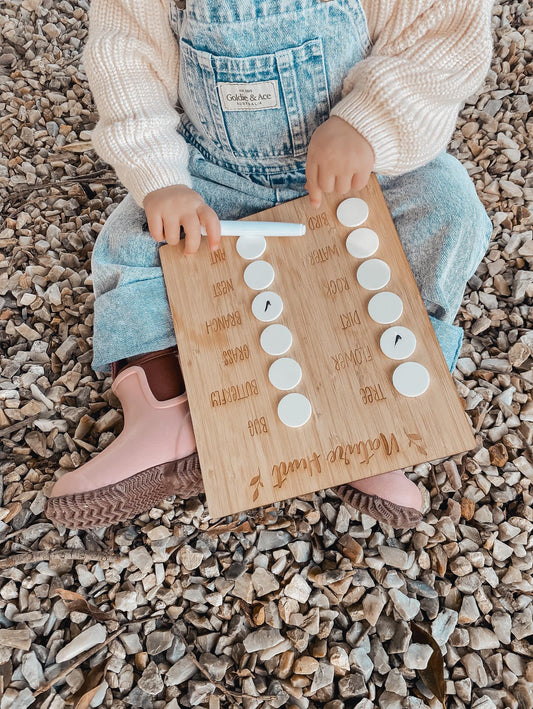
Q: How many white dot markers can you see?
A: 12